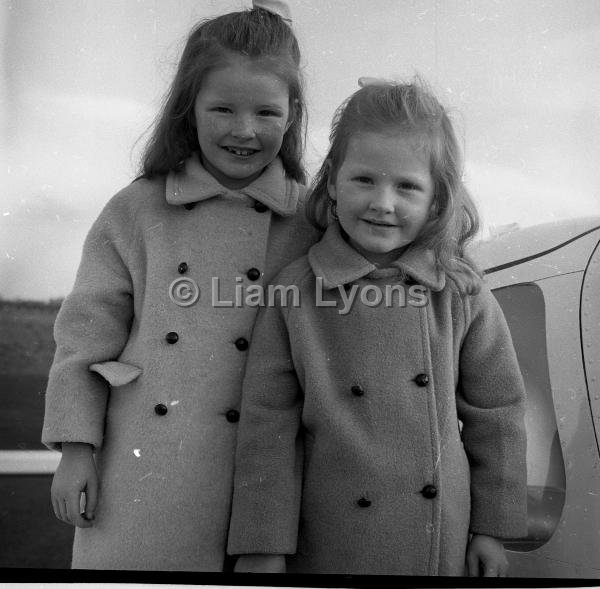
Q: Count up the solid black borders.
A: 1